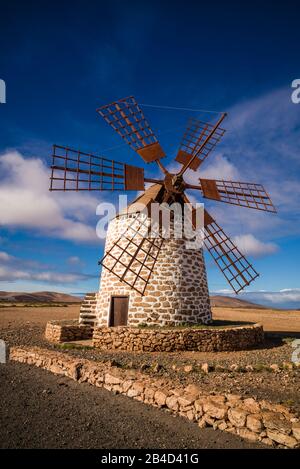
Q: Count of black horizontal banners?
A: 1